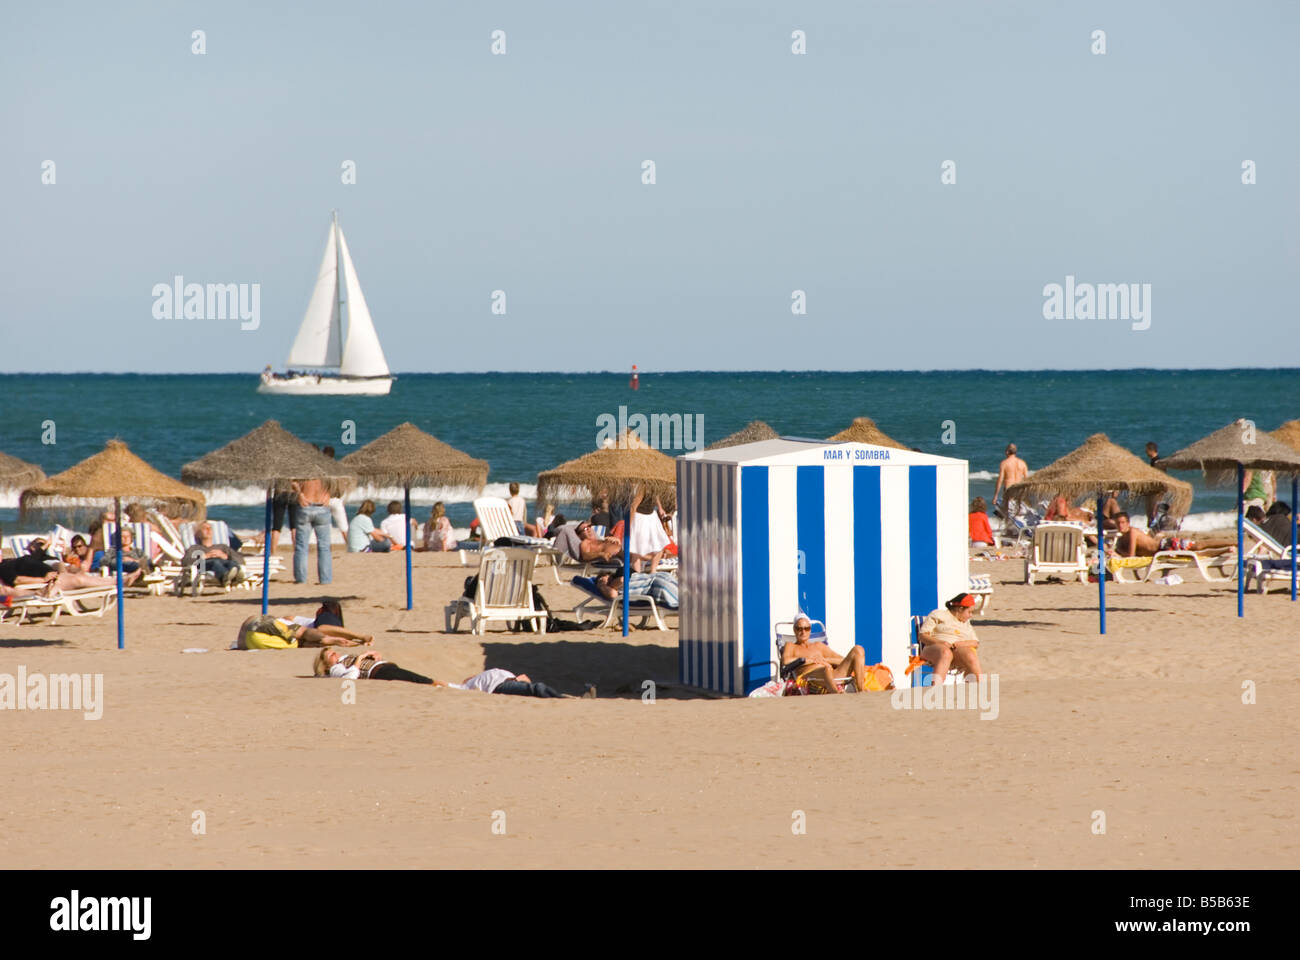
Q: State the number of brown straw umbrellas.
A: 10